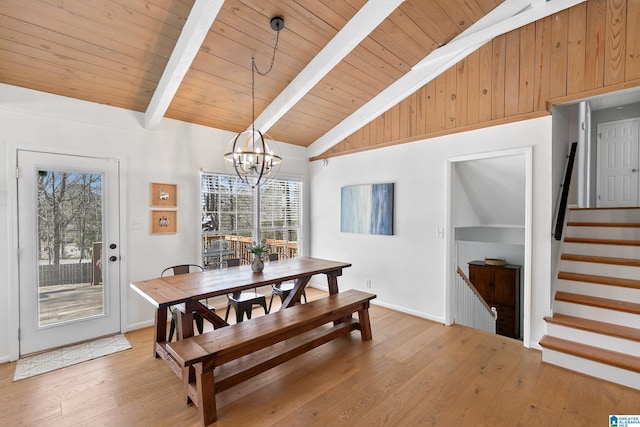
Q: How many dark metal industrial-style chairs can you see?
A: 3